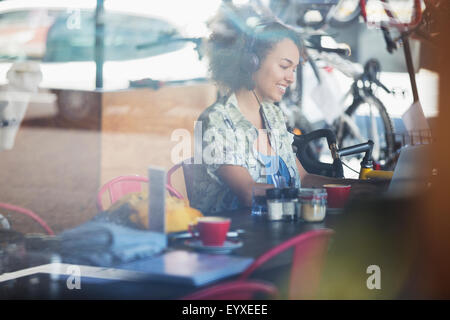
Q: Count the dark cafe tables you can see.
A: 1